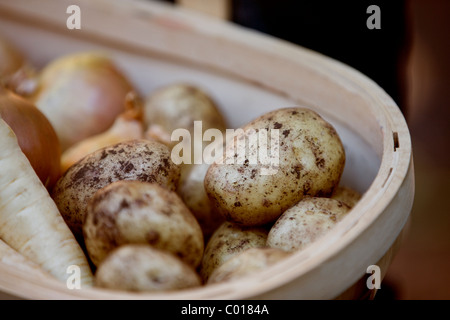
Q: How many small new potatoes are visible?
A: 10